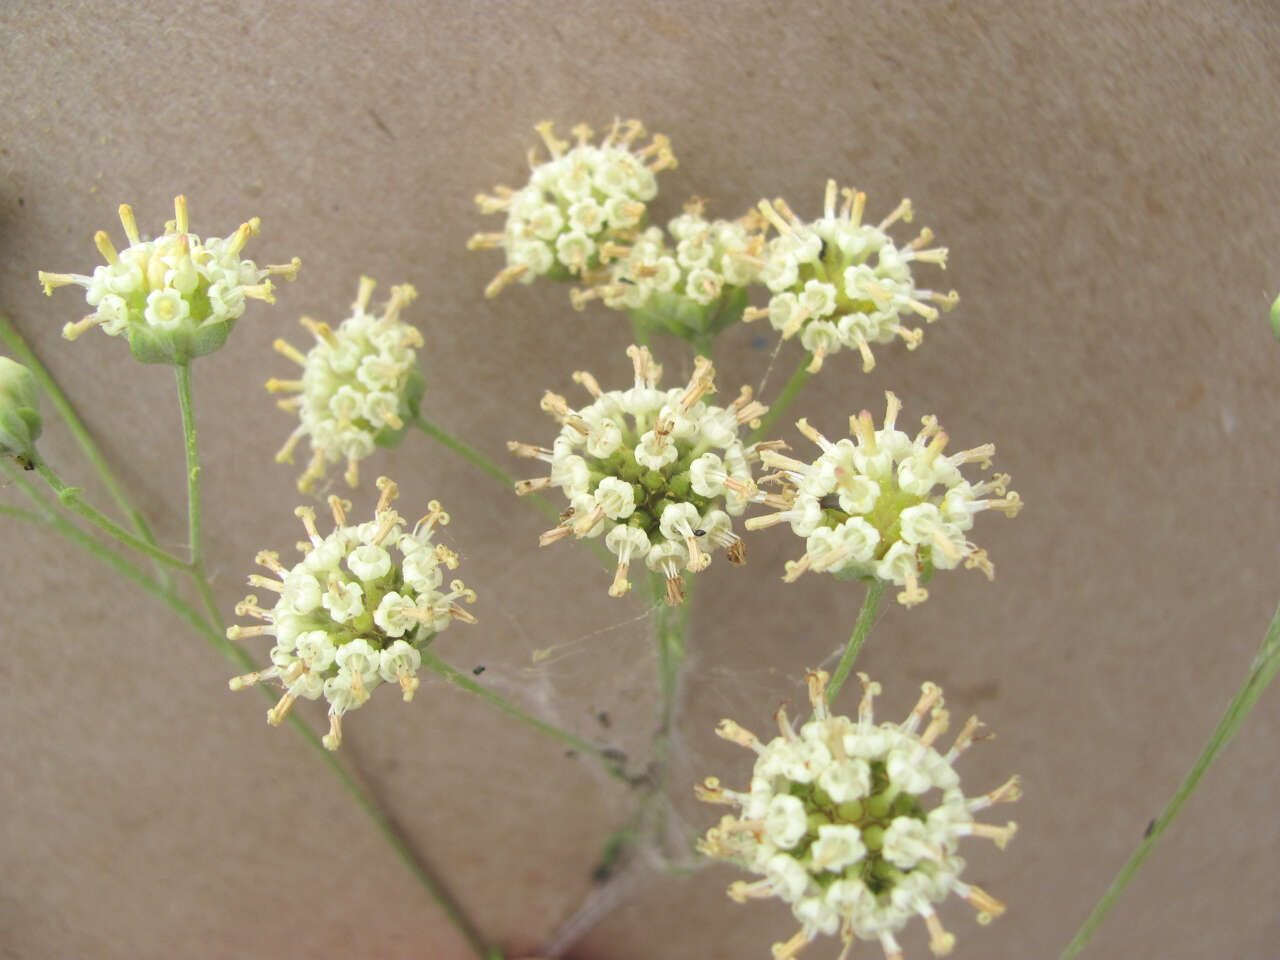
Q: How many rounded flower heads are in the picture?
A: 9